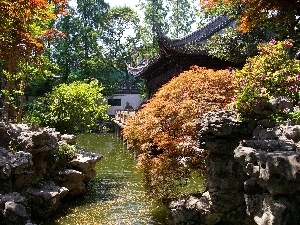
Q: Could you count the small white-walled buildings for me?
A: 1